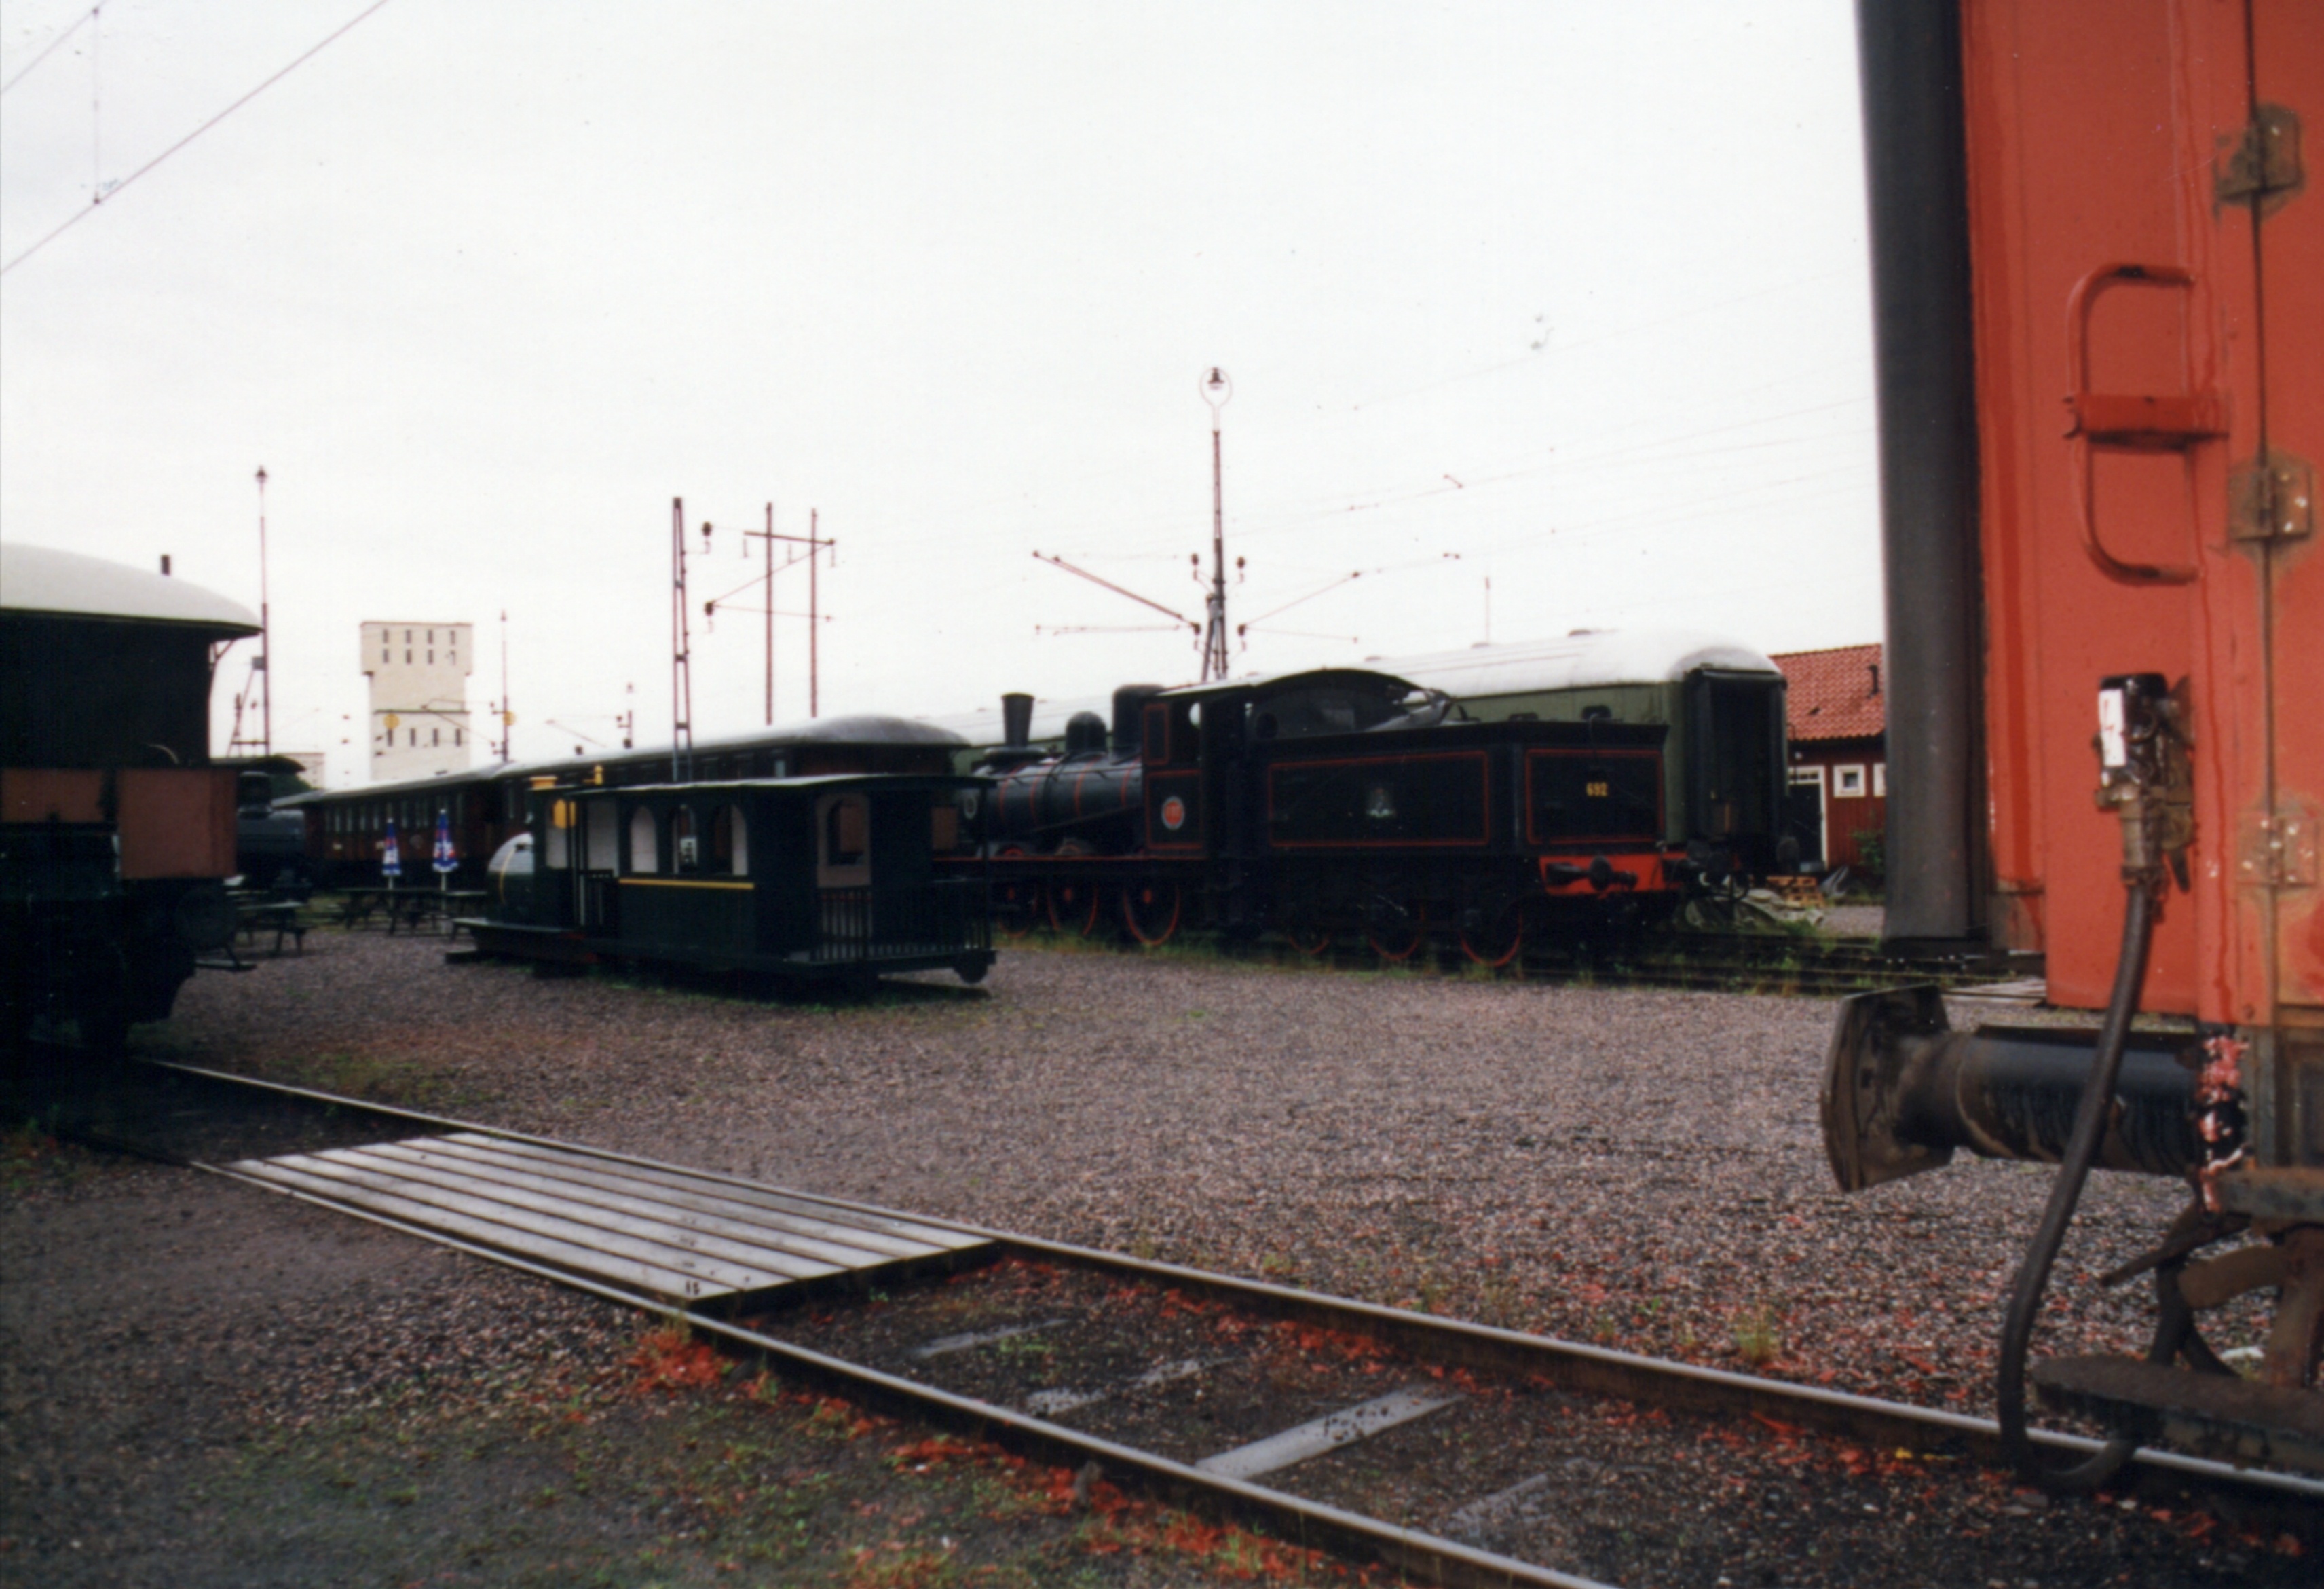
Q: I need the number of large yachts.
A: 0